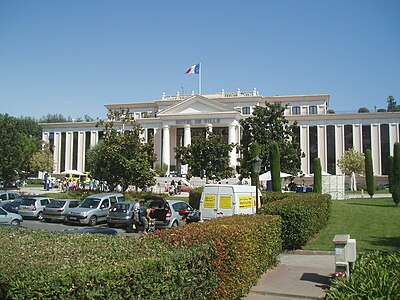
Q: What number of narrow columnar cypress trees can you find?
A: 6